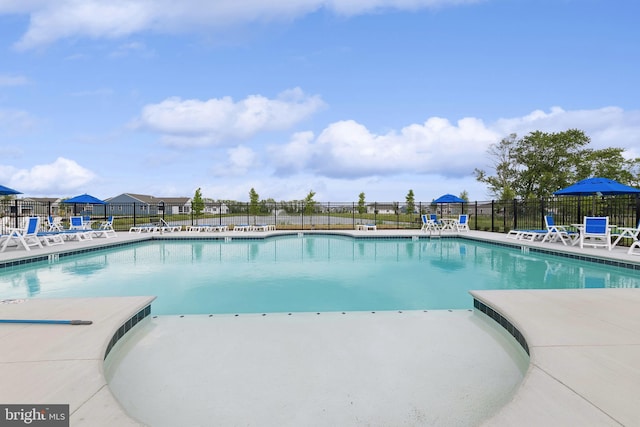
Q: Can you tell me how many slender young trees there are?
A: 5